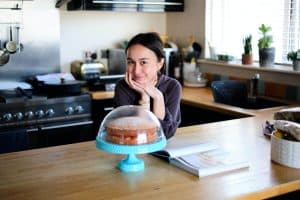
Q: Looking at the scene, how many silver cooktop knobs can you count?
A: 7